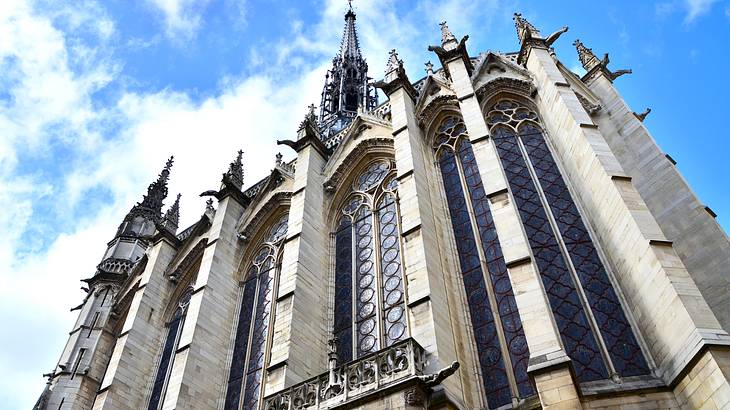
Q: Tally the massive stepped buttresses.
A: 7